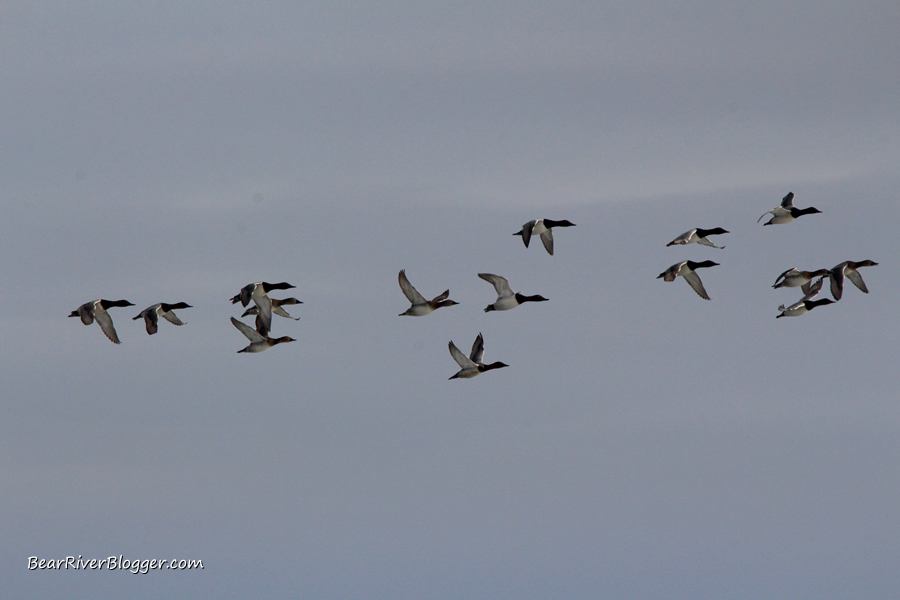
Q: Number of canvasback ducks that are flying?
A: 15